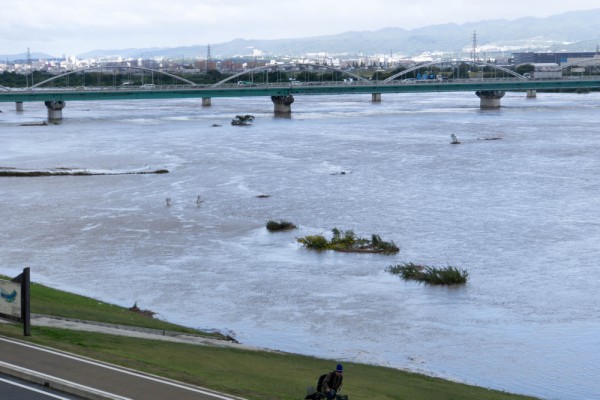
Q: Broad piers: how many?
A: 3